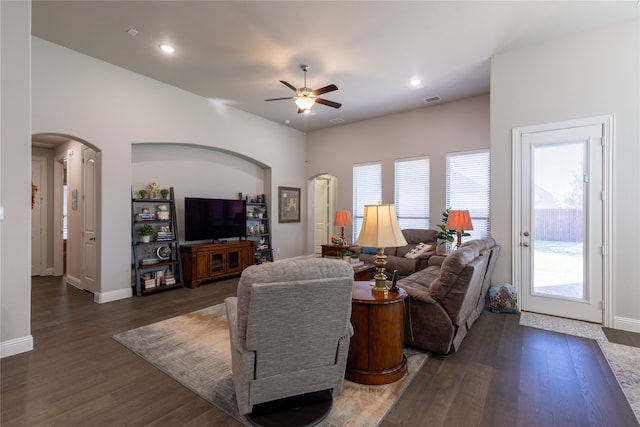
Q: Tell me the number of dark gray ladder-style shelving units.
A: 2